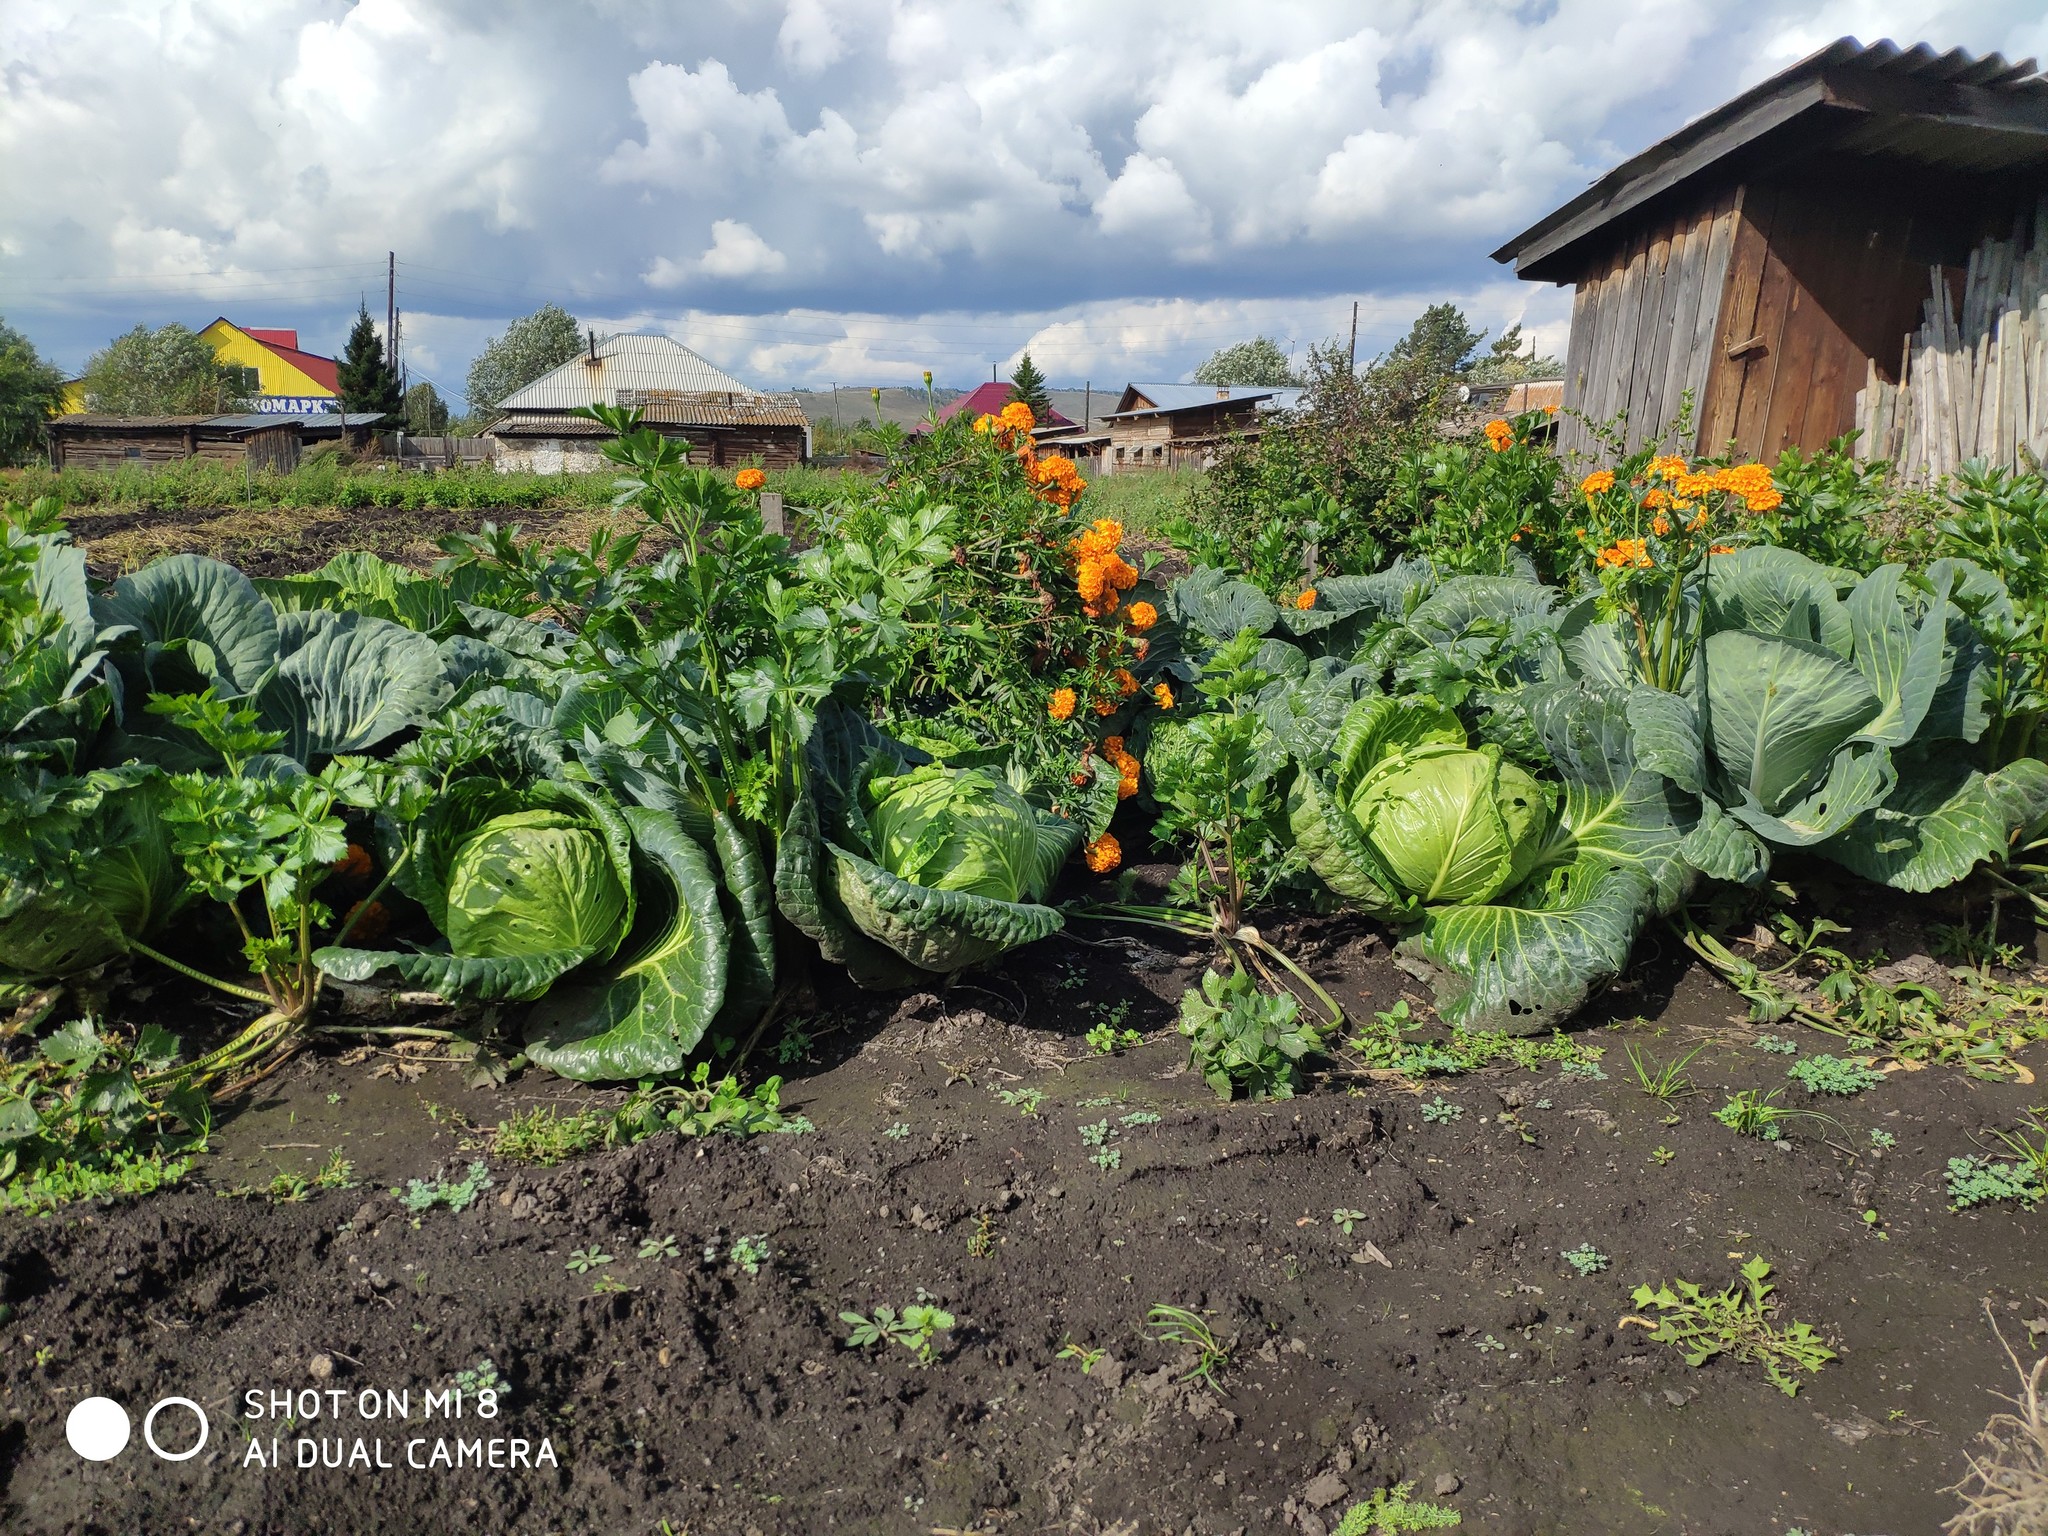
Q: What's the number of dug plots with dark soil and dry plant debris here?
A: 1